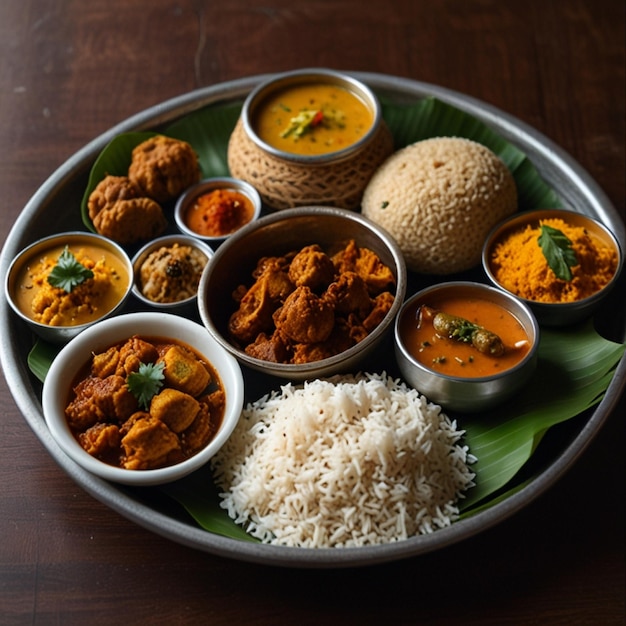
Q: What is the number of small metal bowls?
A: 5